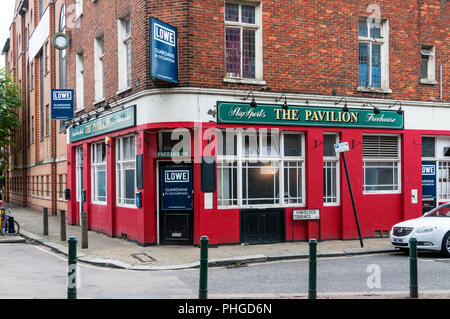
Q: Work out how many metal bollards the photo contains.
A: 4